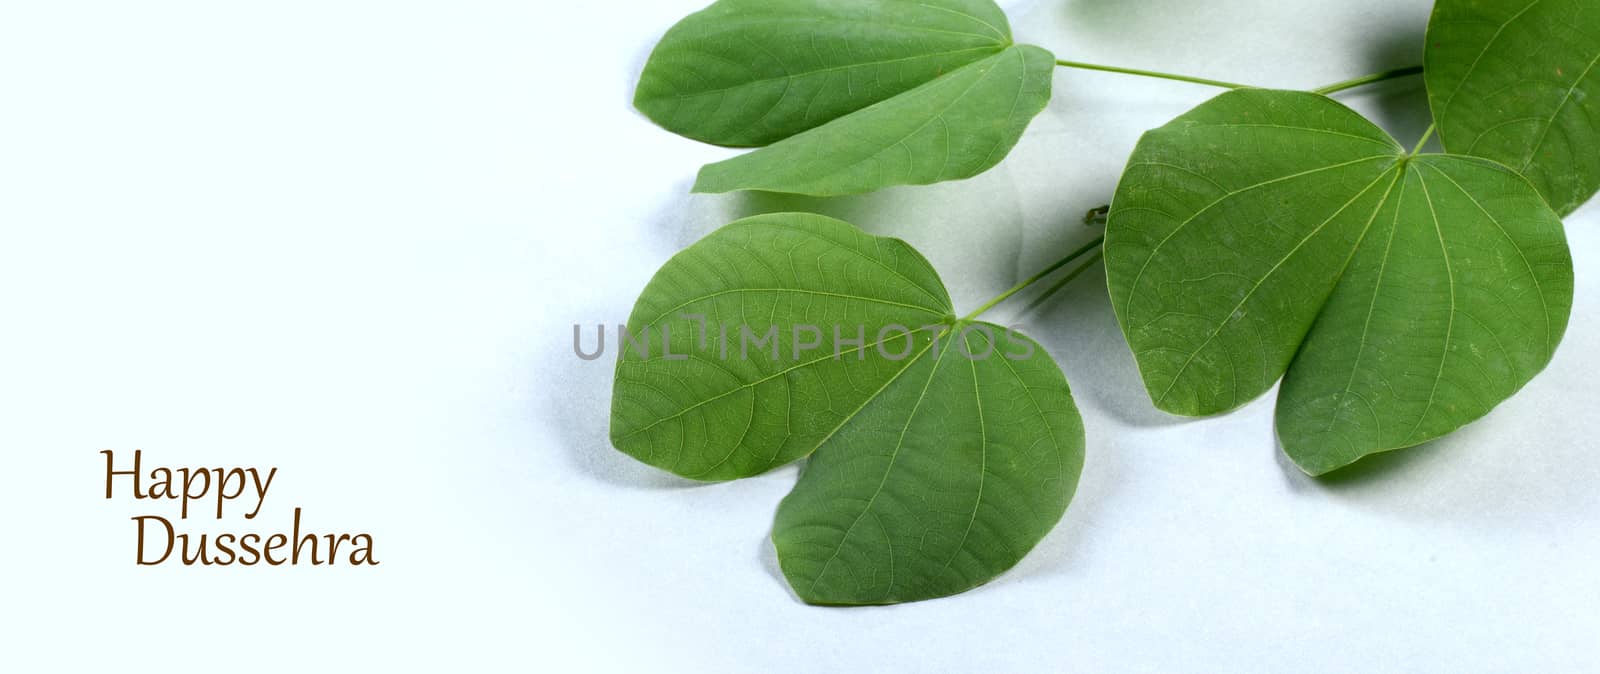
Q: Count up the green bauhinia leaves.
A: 4